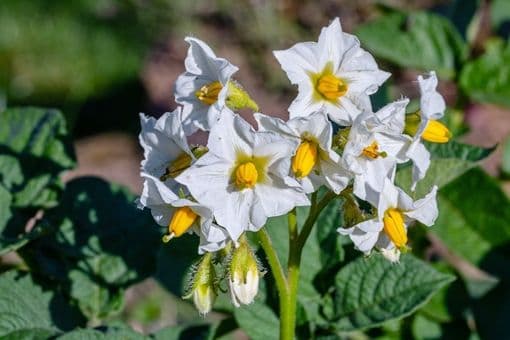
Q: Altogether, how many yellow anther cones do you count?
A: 9